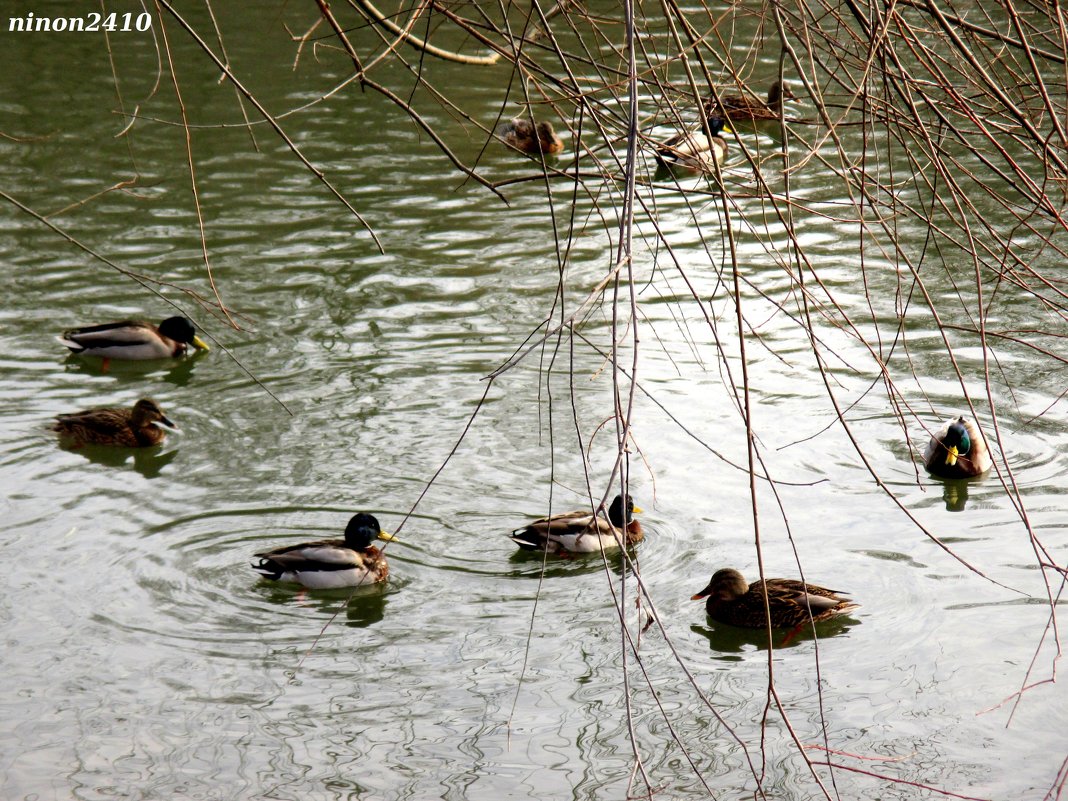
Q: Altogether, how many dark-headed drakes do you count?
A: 5